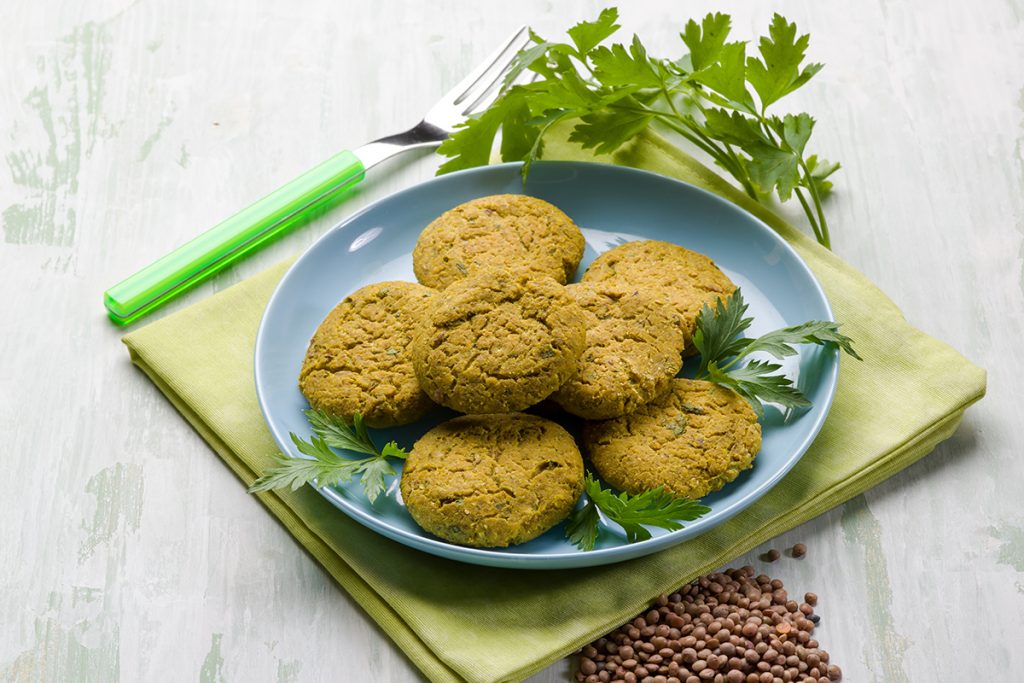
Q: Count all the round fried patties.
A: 7